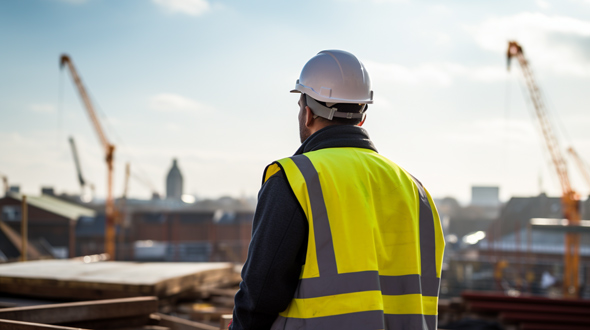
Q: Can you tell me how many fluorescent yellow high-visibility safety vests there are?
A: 1